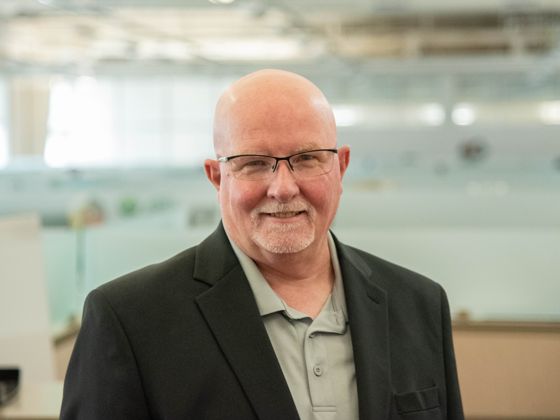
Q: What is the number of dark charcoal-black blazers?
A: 1